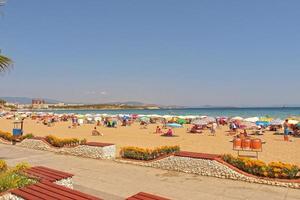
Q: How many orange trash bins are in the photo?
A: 3